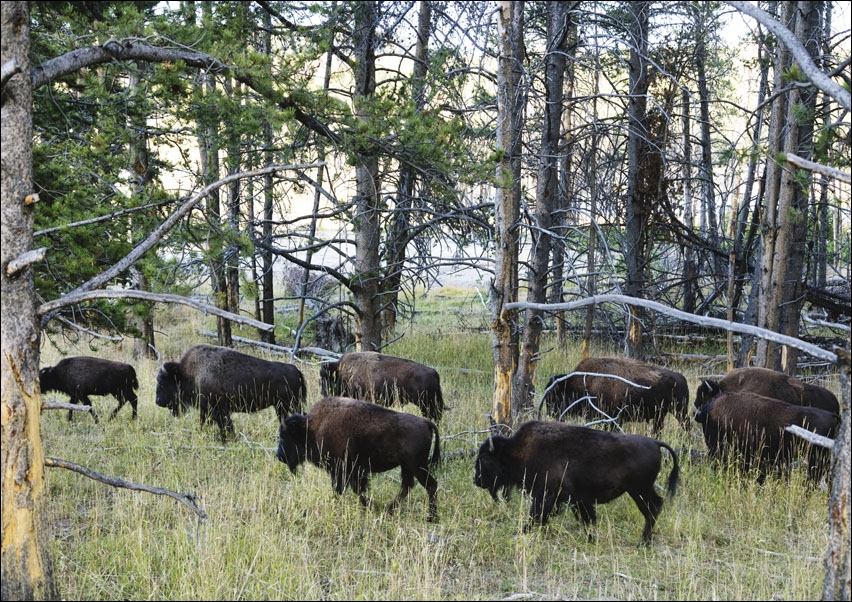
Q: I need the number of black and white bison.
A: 0